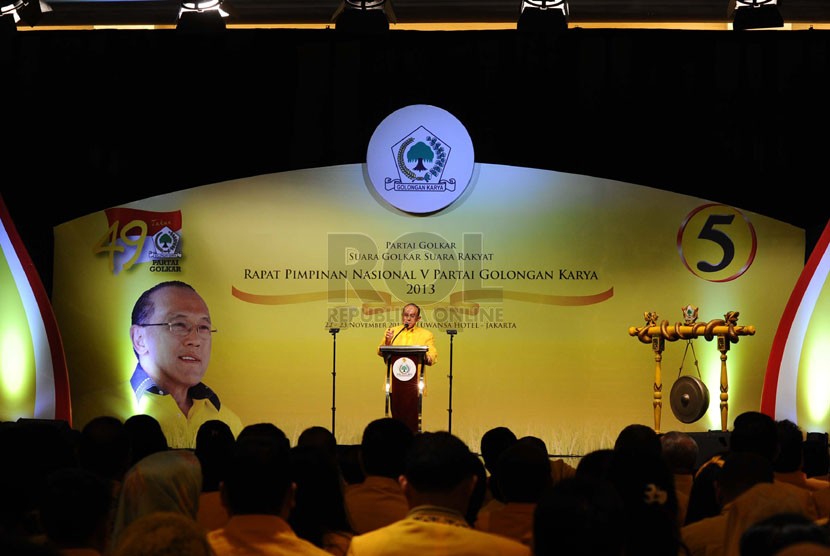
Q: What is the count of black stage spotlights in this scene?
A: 5